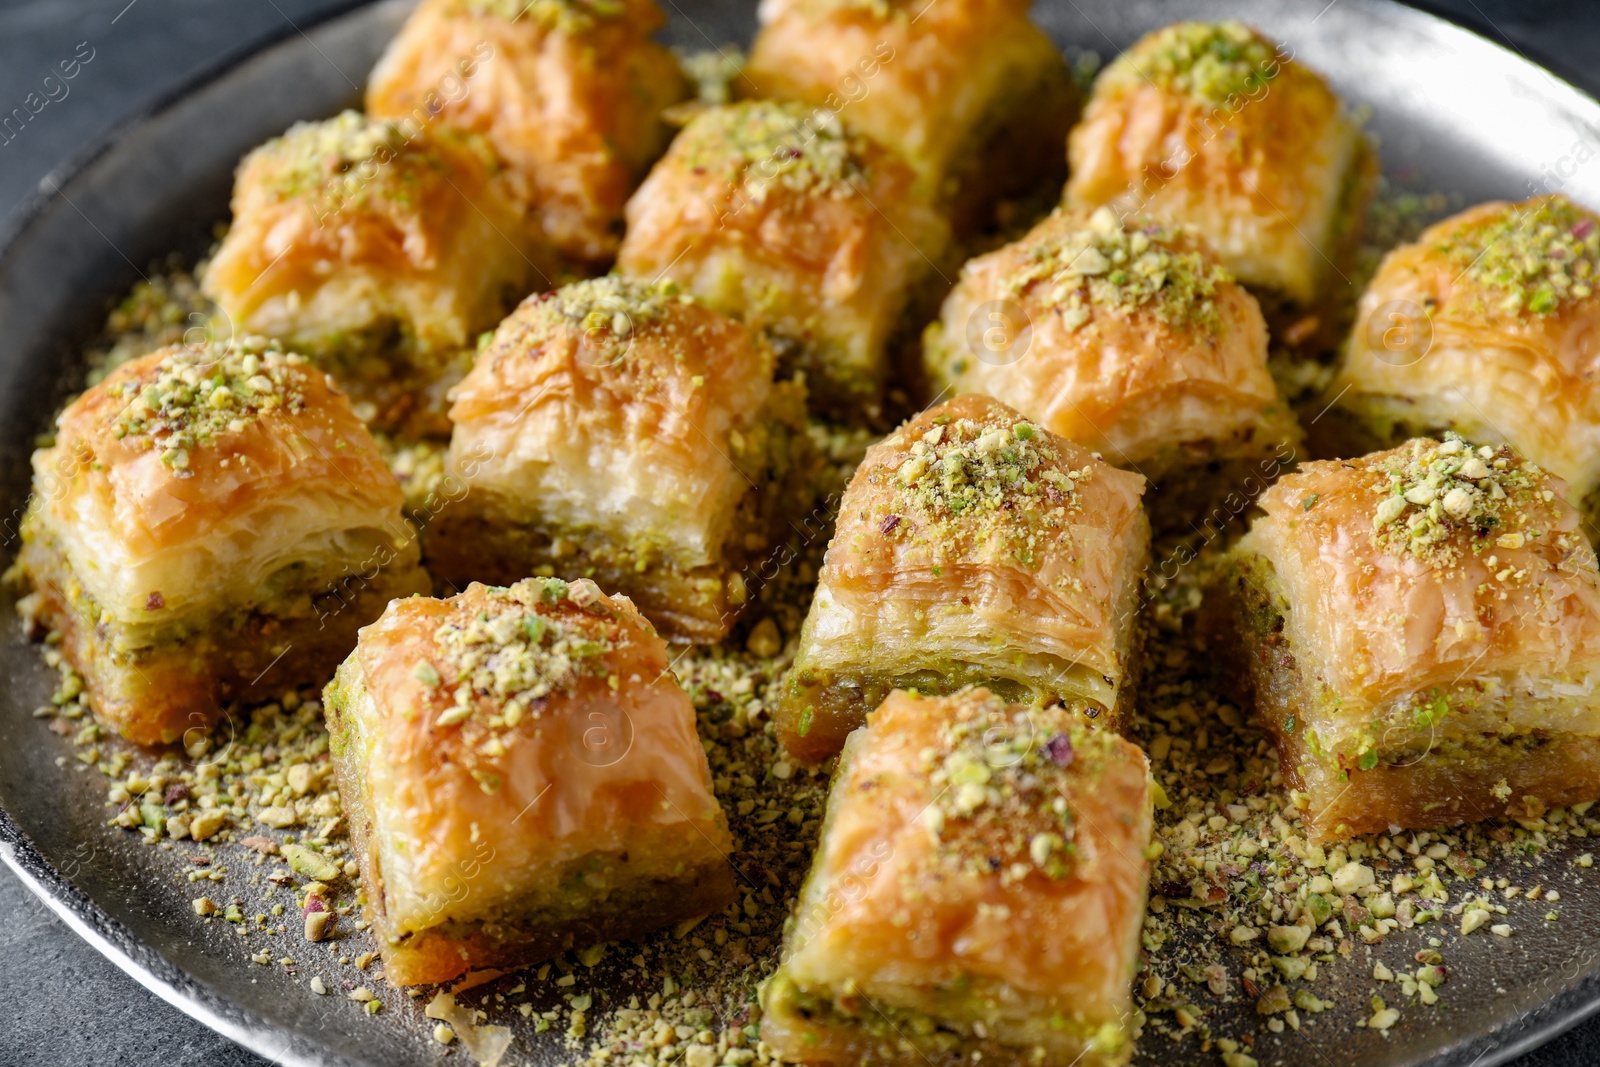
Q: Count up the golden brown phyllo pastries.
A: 13